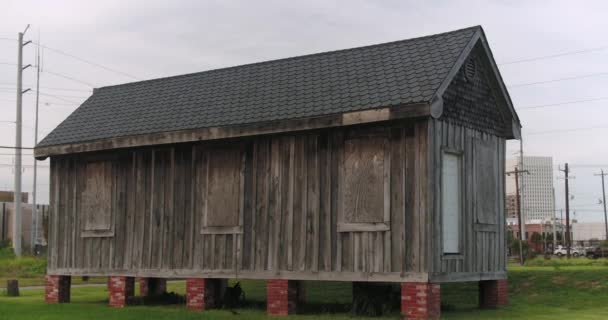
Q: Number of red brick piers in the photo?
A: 7